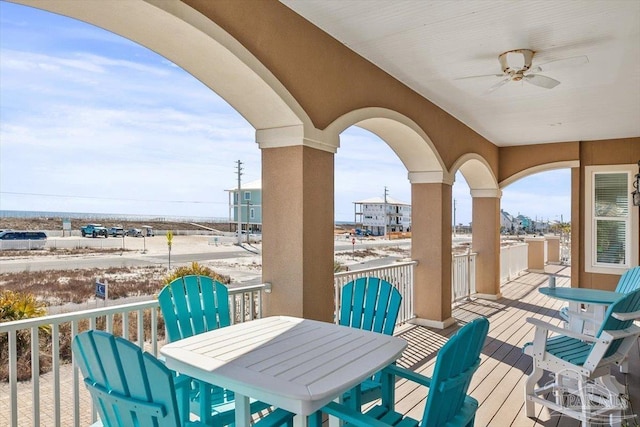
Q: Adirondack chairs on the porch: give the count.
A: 6